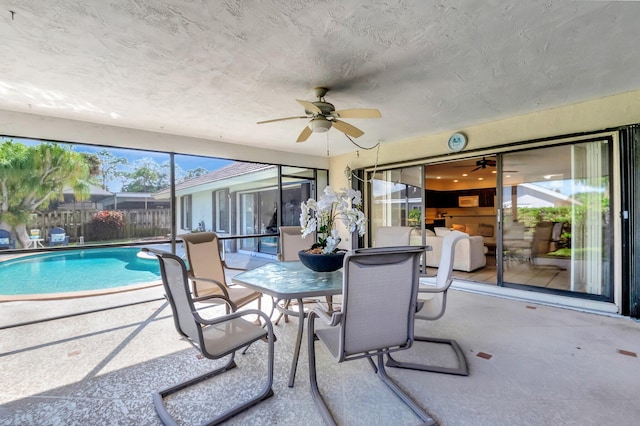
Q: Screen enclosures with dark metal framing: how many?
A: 1